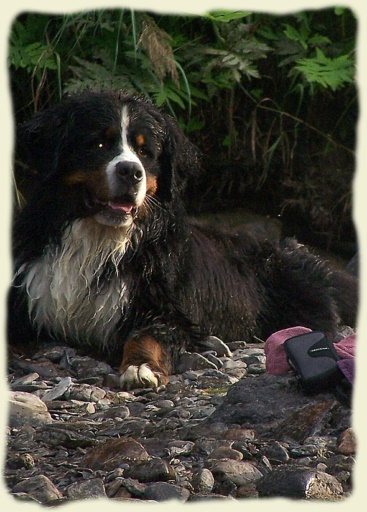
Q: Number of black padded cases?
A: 1